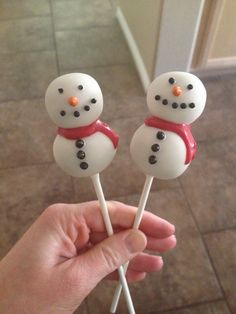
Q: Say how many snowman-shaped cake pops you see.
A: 2